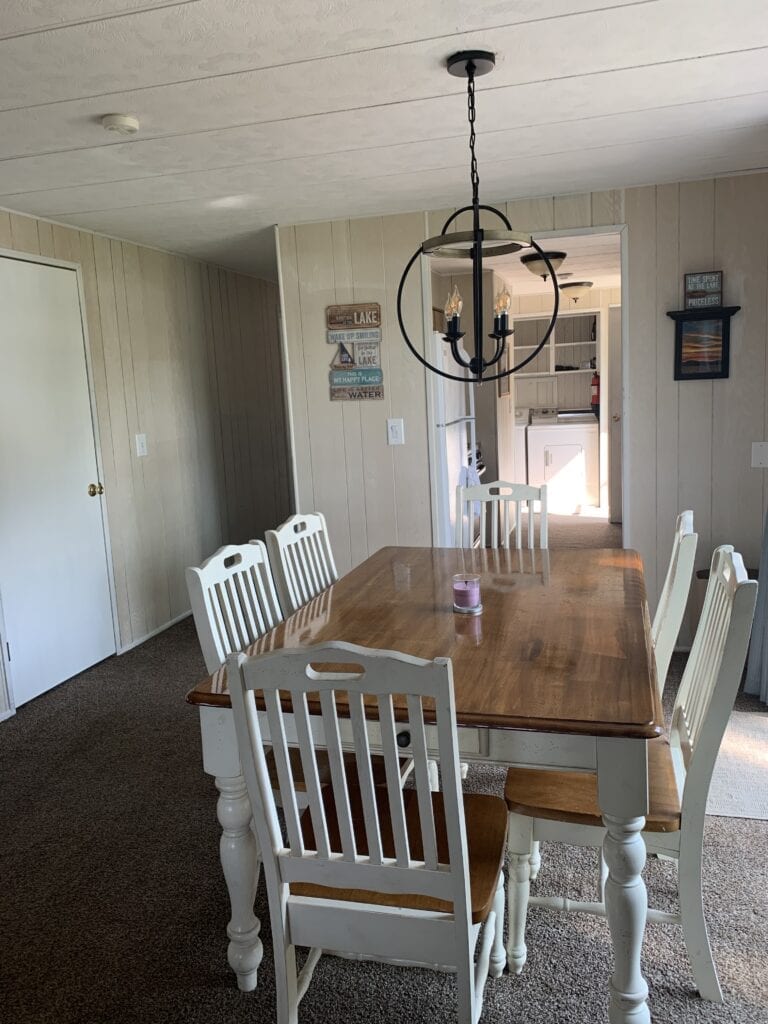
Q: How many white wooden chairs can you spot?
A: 6